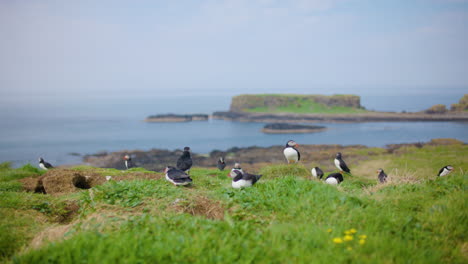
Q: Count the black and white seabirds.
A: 13